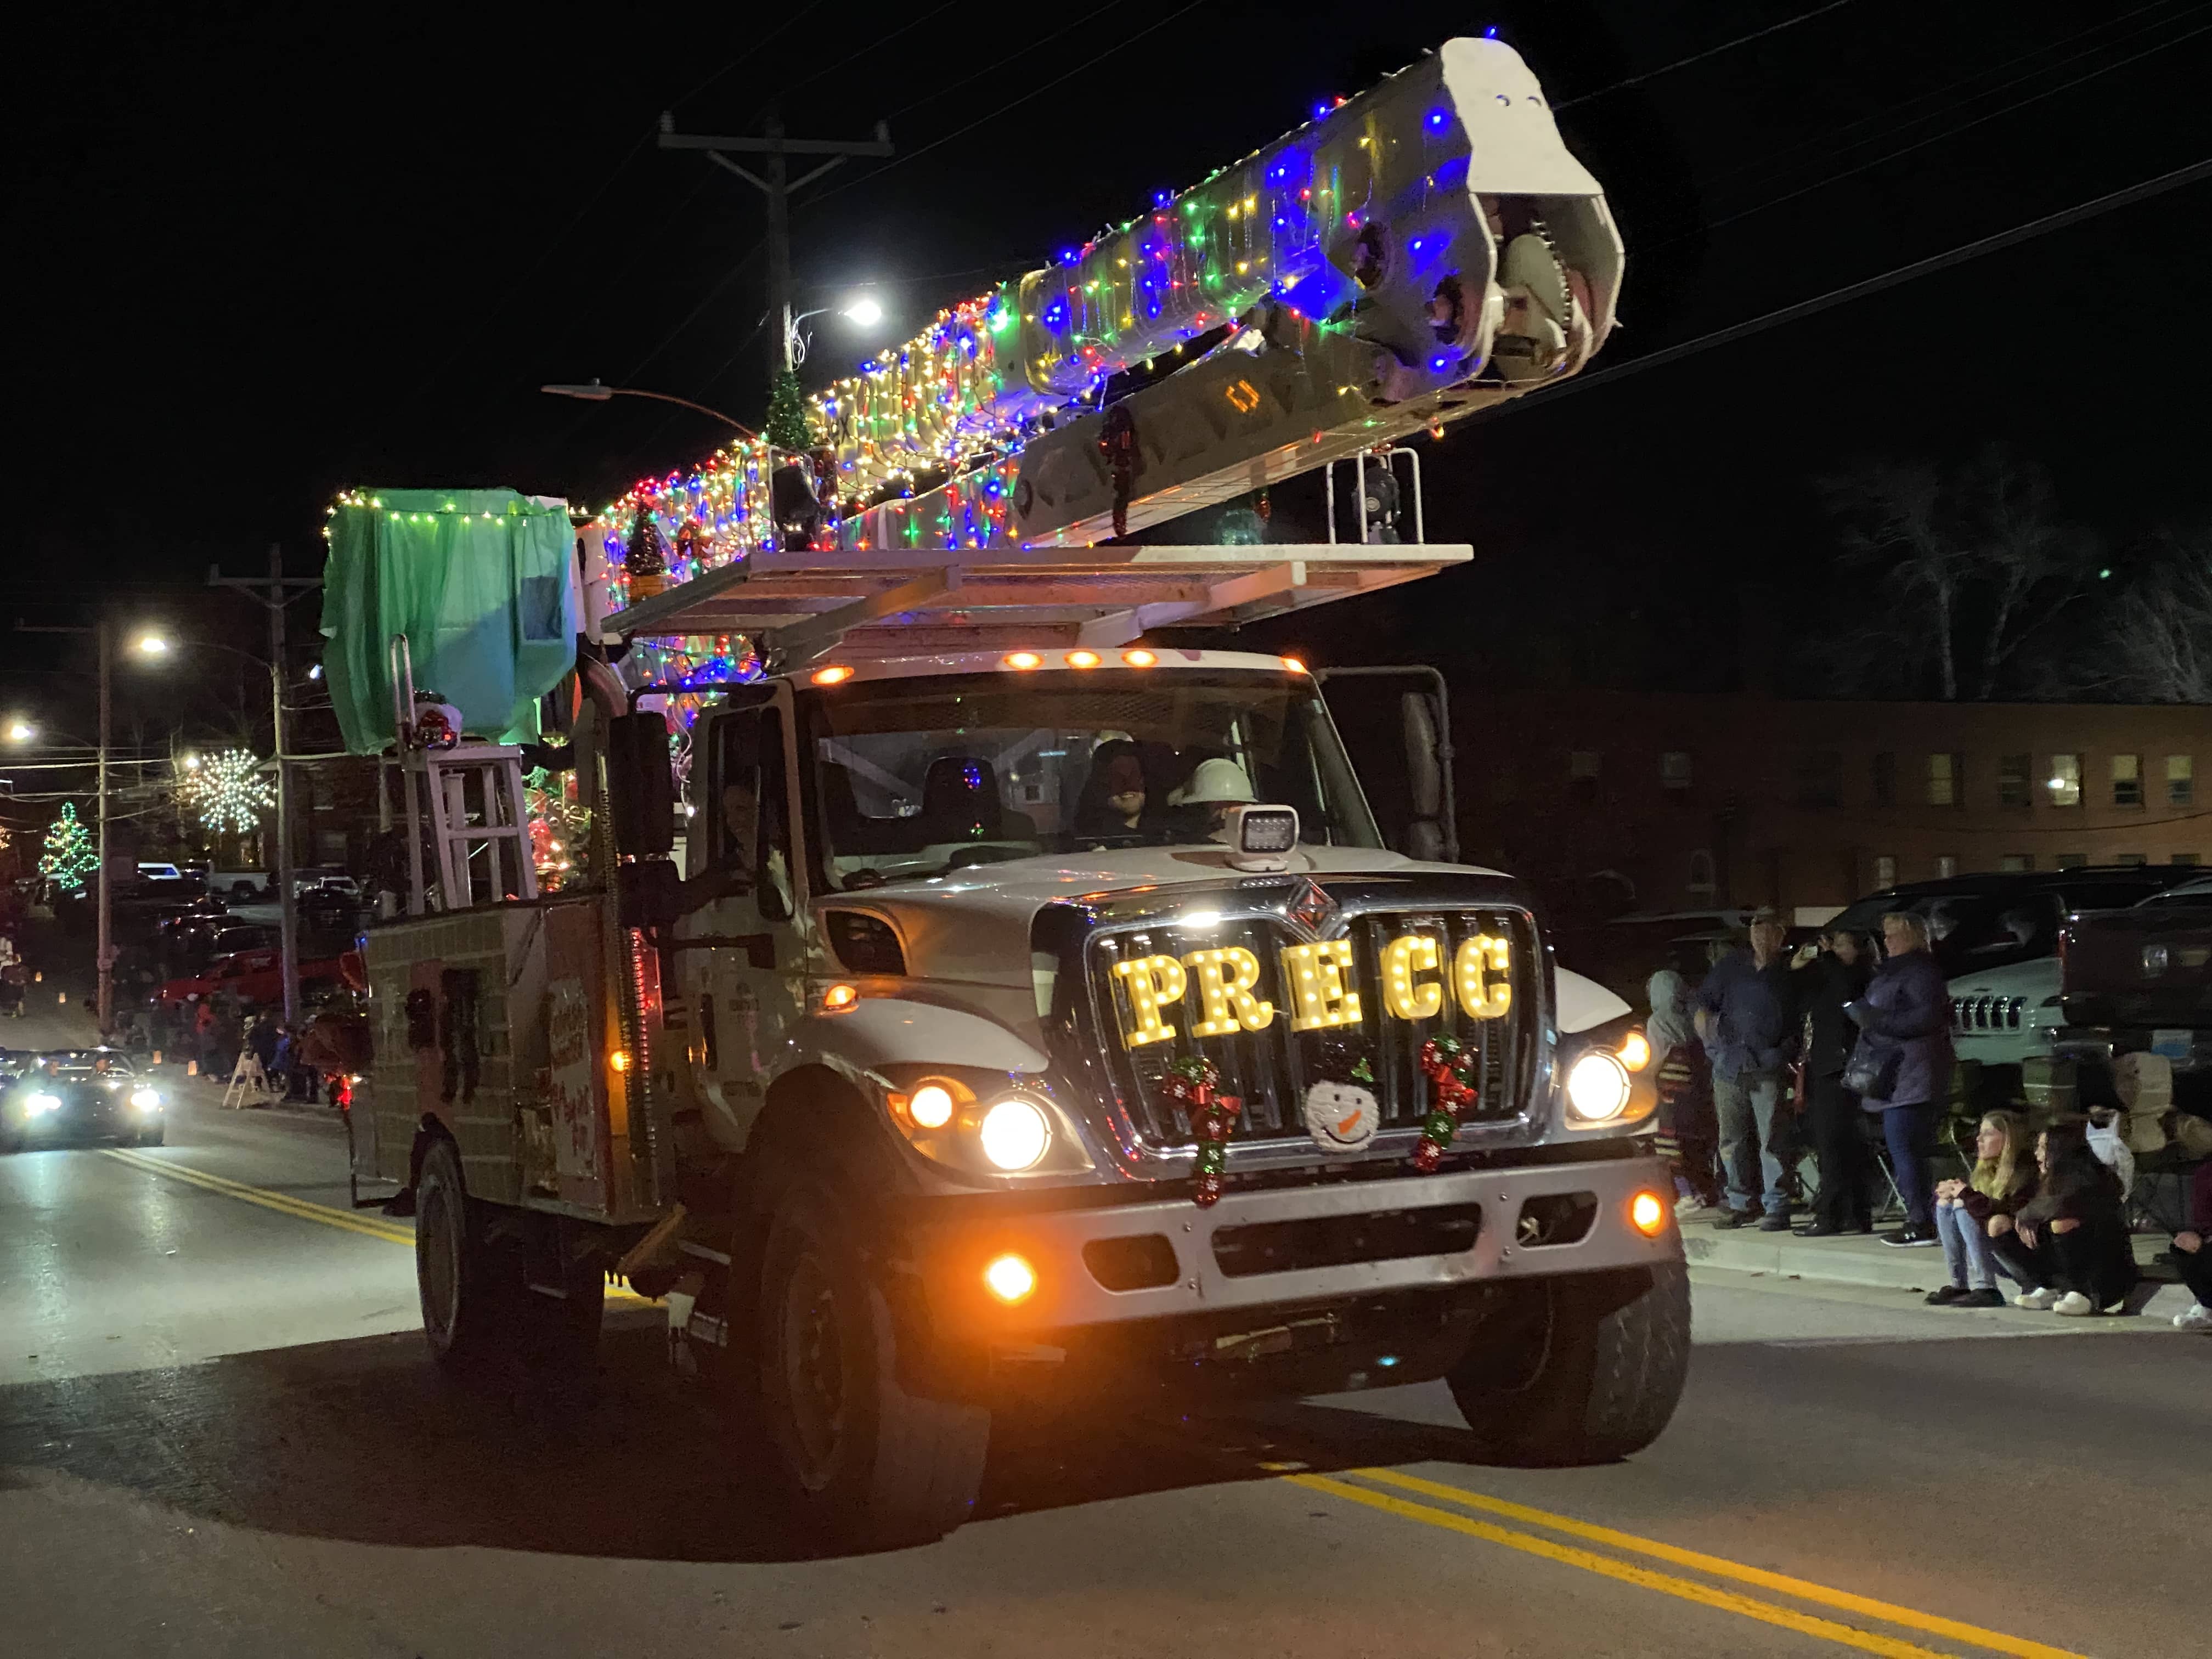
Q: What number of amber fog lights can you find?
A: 2